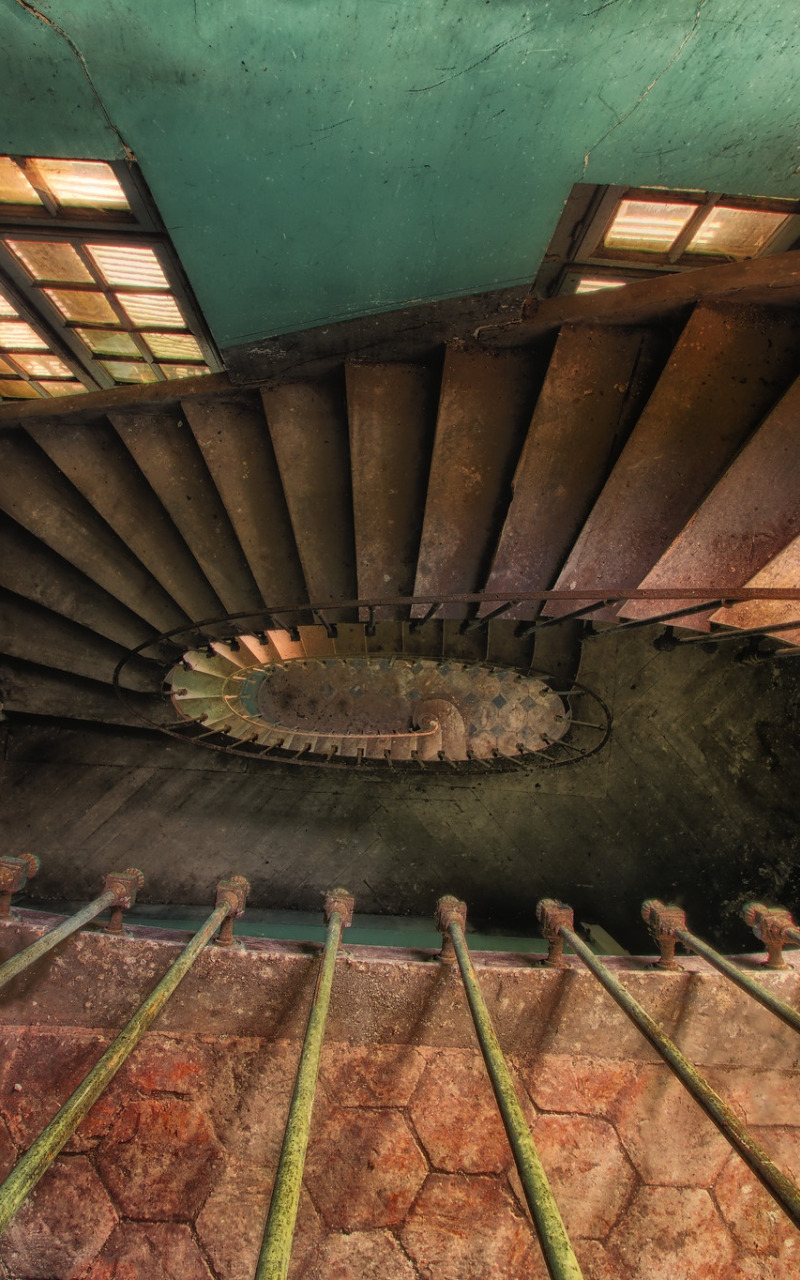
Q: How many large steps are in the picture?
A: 14